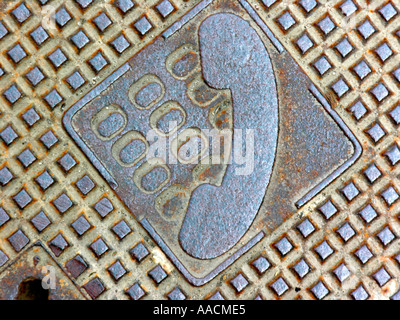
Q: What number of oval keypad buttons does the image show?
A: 11